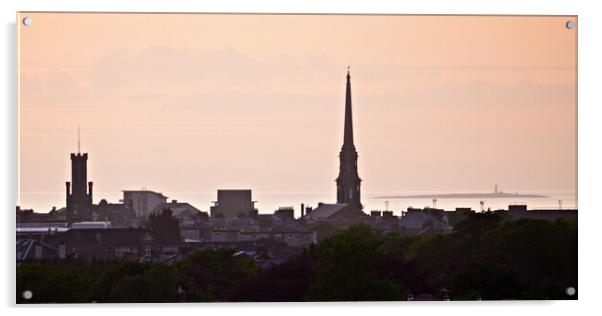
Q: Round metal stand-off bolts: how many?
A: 4